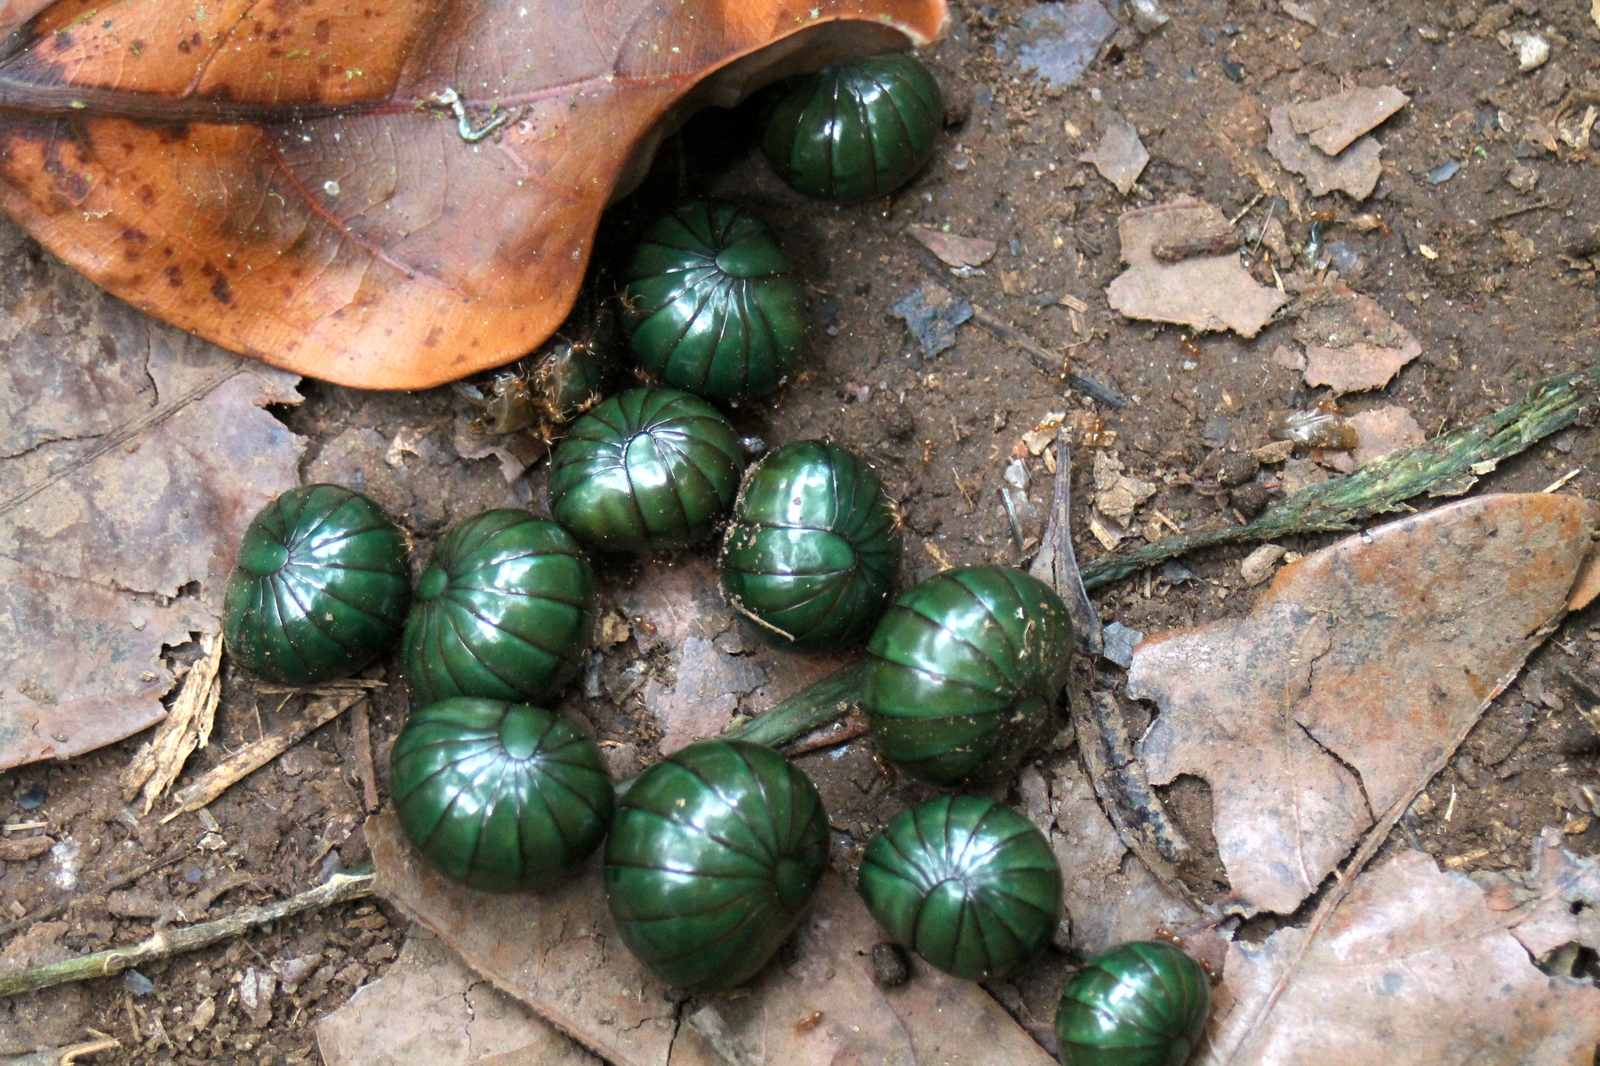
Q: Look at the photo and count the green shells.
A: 11